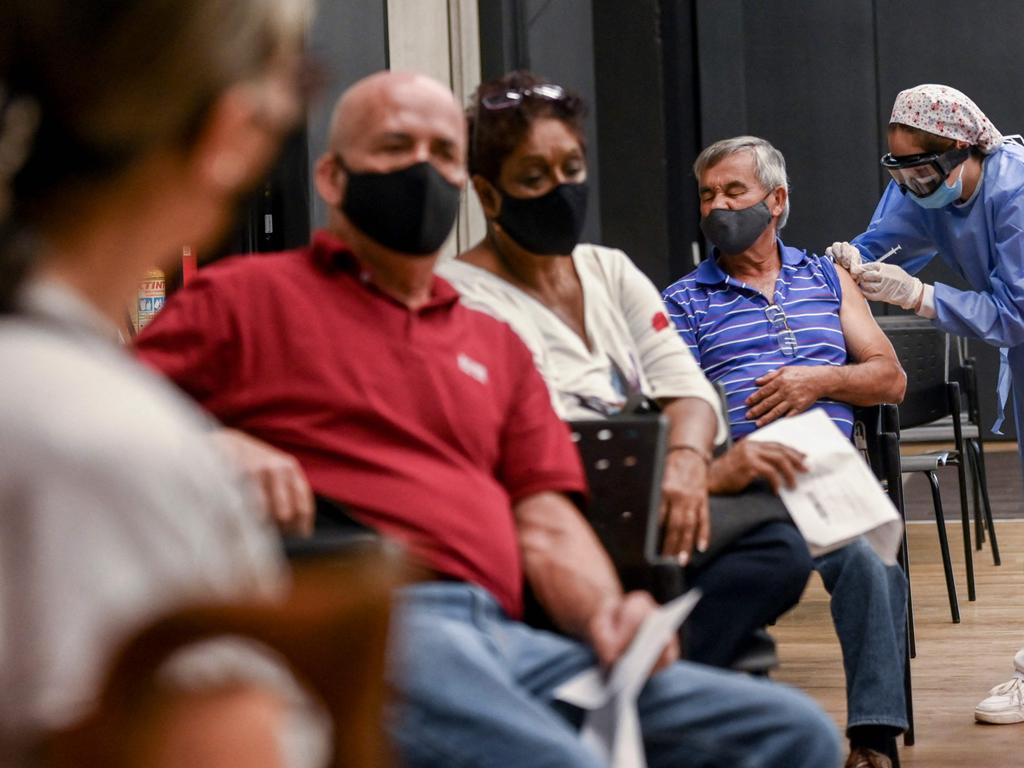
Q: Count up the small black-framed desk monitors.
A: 0